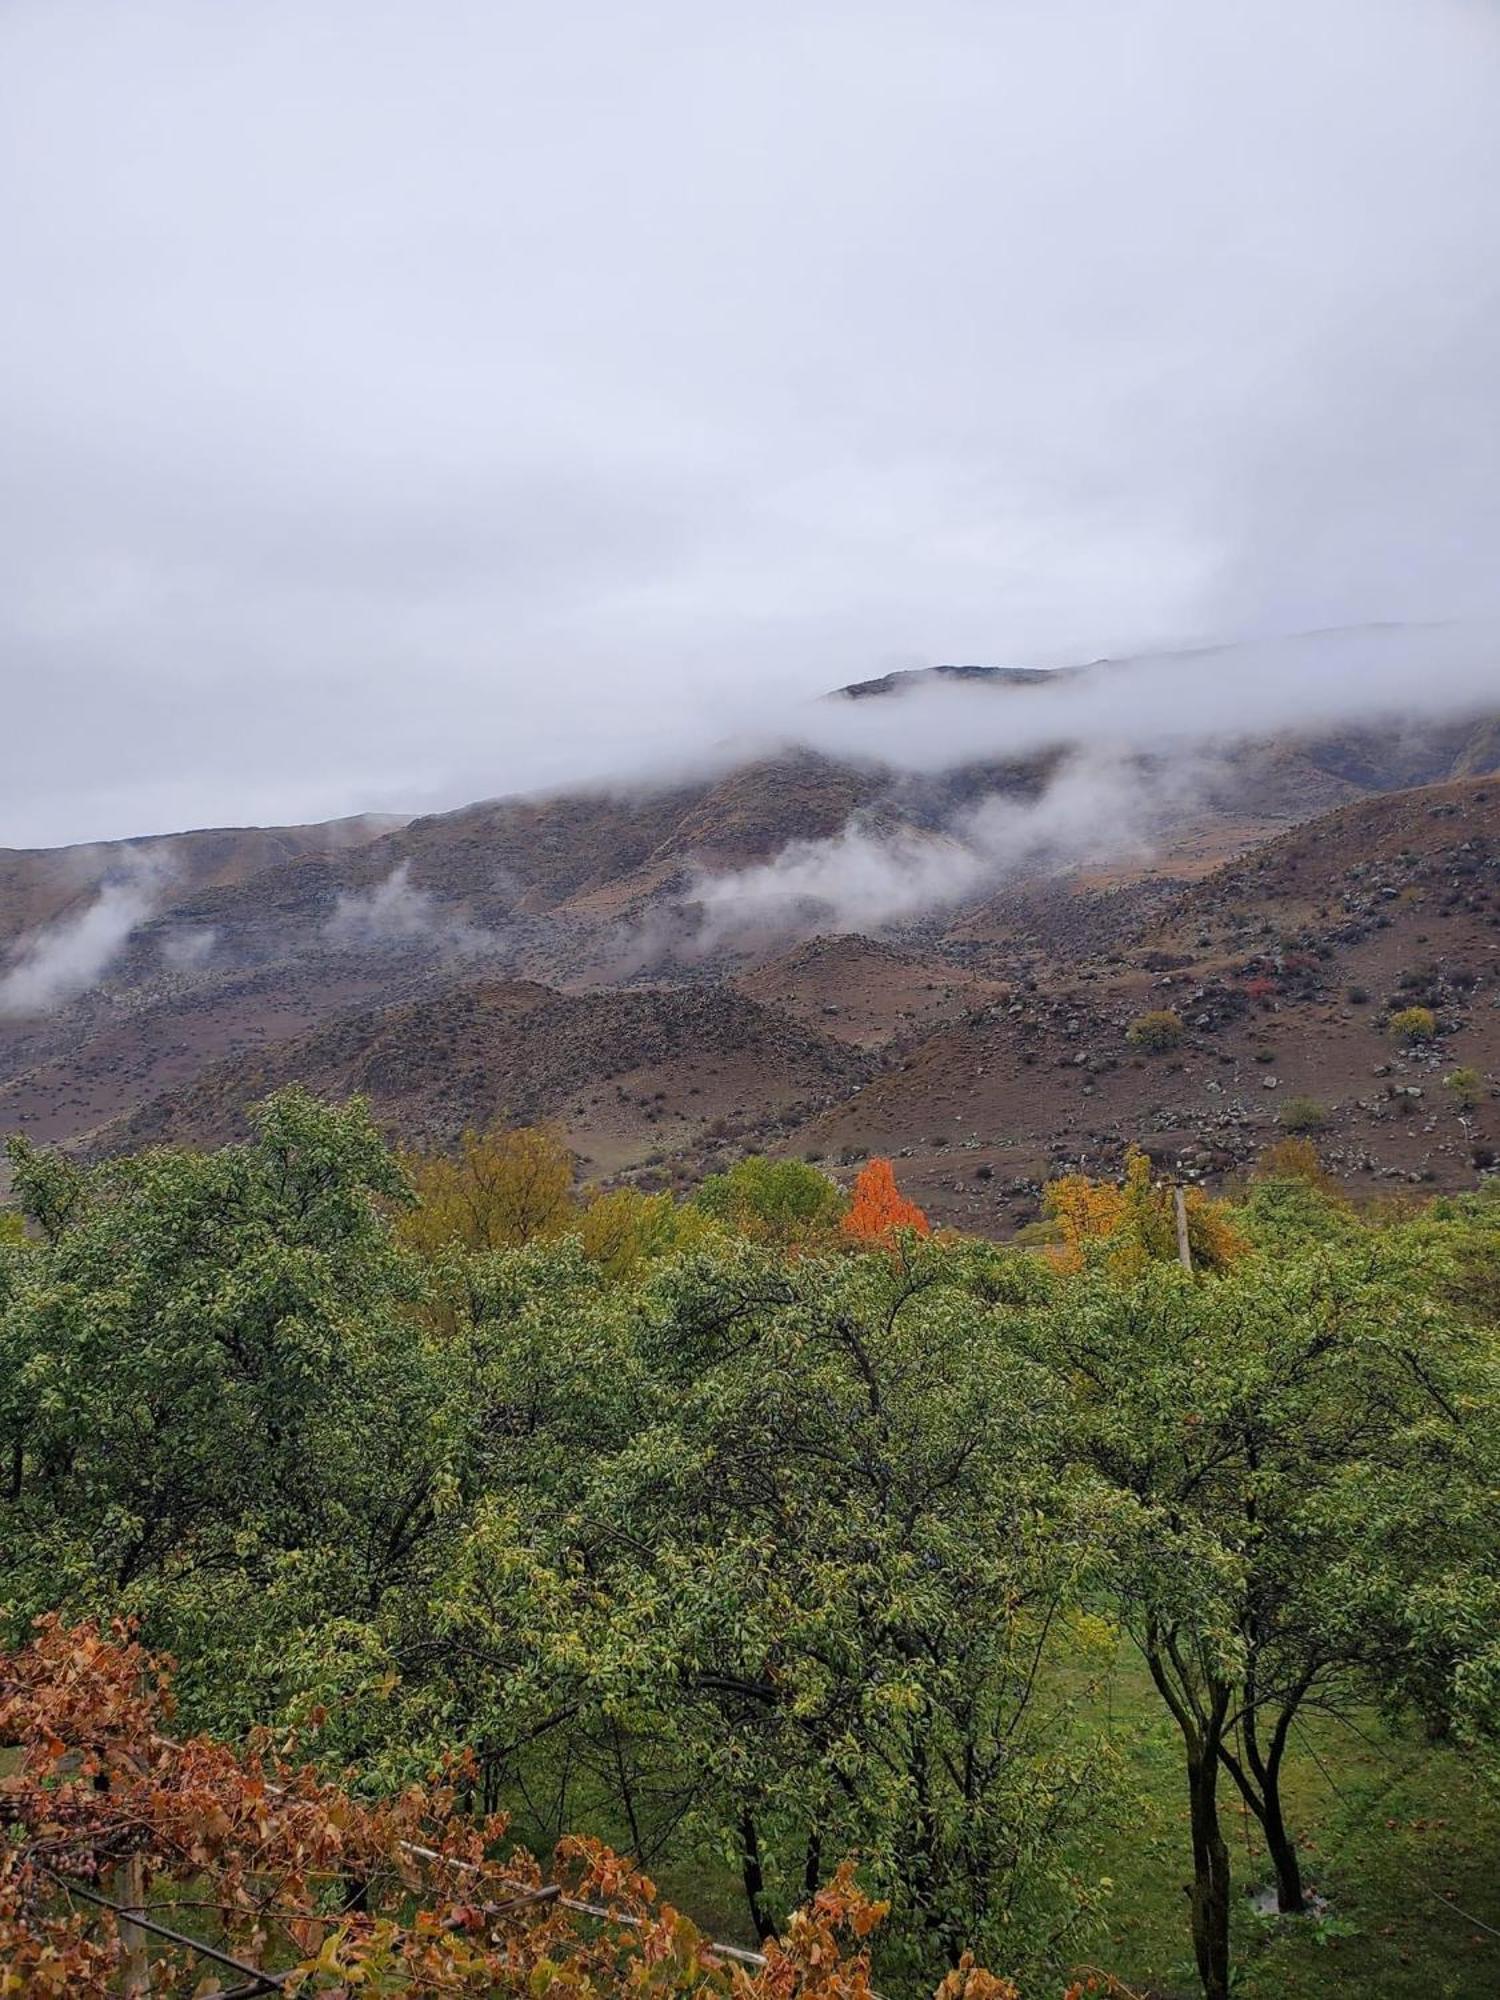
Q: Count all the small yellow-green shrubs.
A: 4